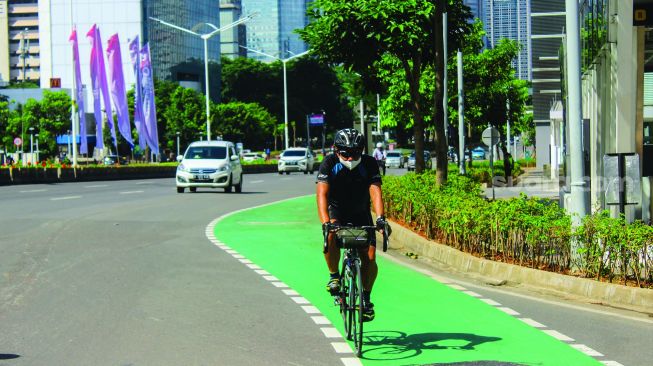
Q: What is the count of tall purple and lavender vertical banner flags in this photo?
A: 6